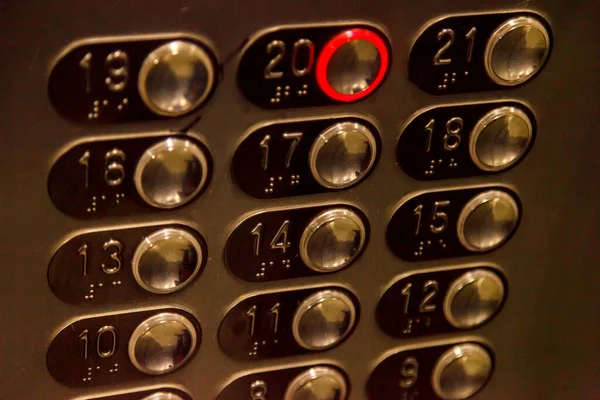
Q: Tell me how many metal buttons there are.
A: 15